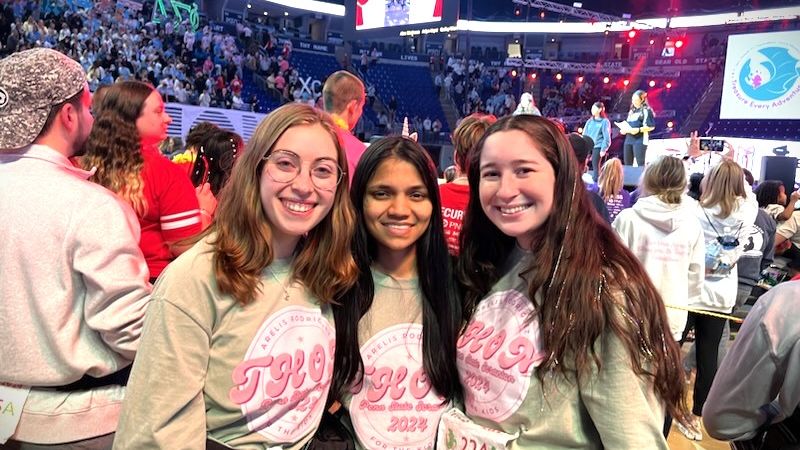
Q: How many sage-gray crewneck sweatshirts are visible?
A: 3